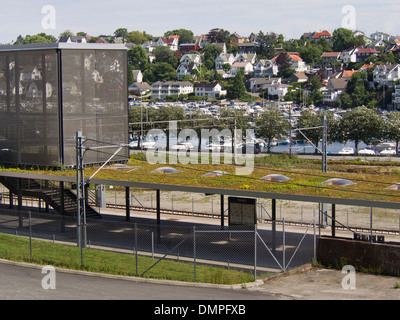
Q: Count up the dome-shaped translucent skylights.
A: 6